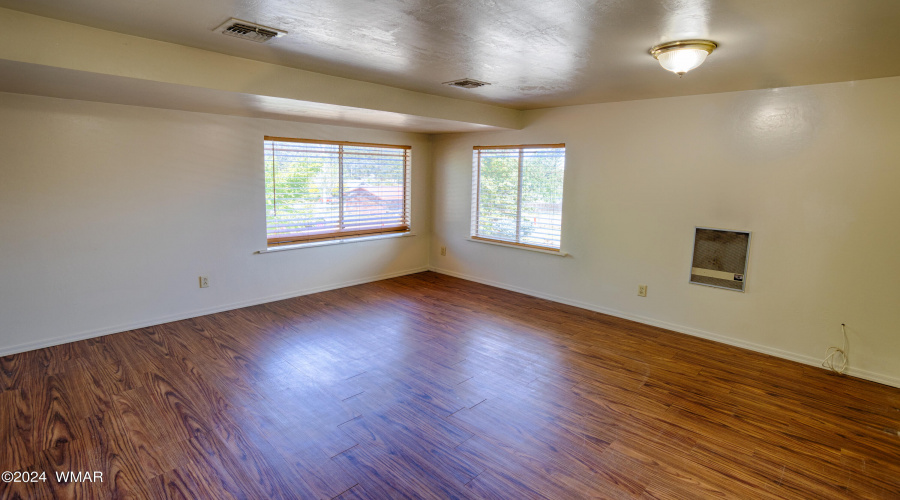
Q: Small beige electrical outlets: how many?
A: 3